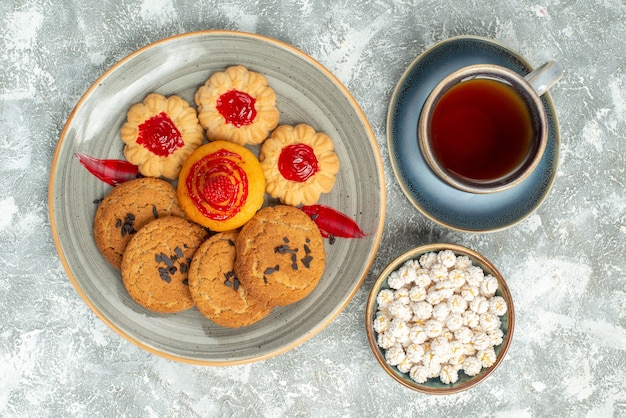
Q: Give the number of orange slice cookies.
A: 0